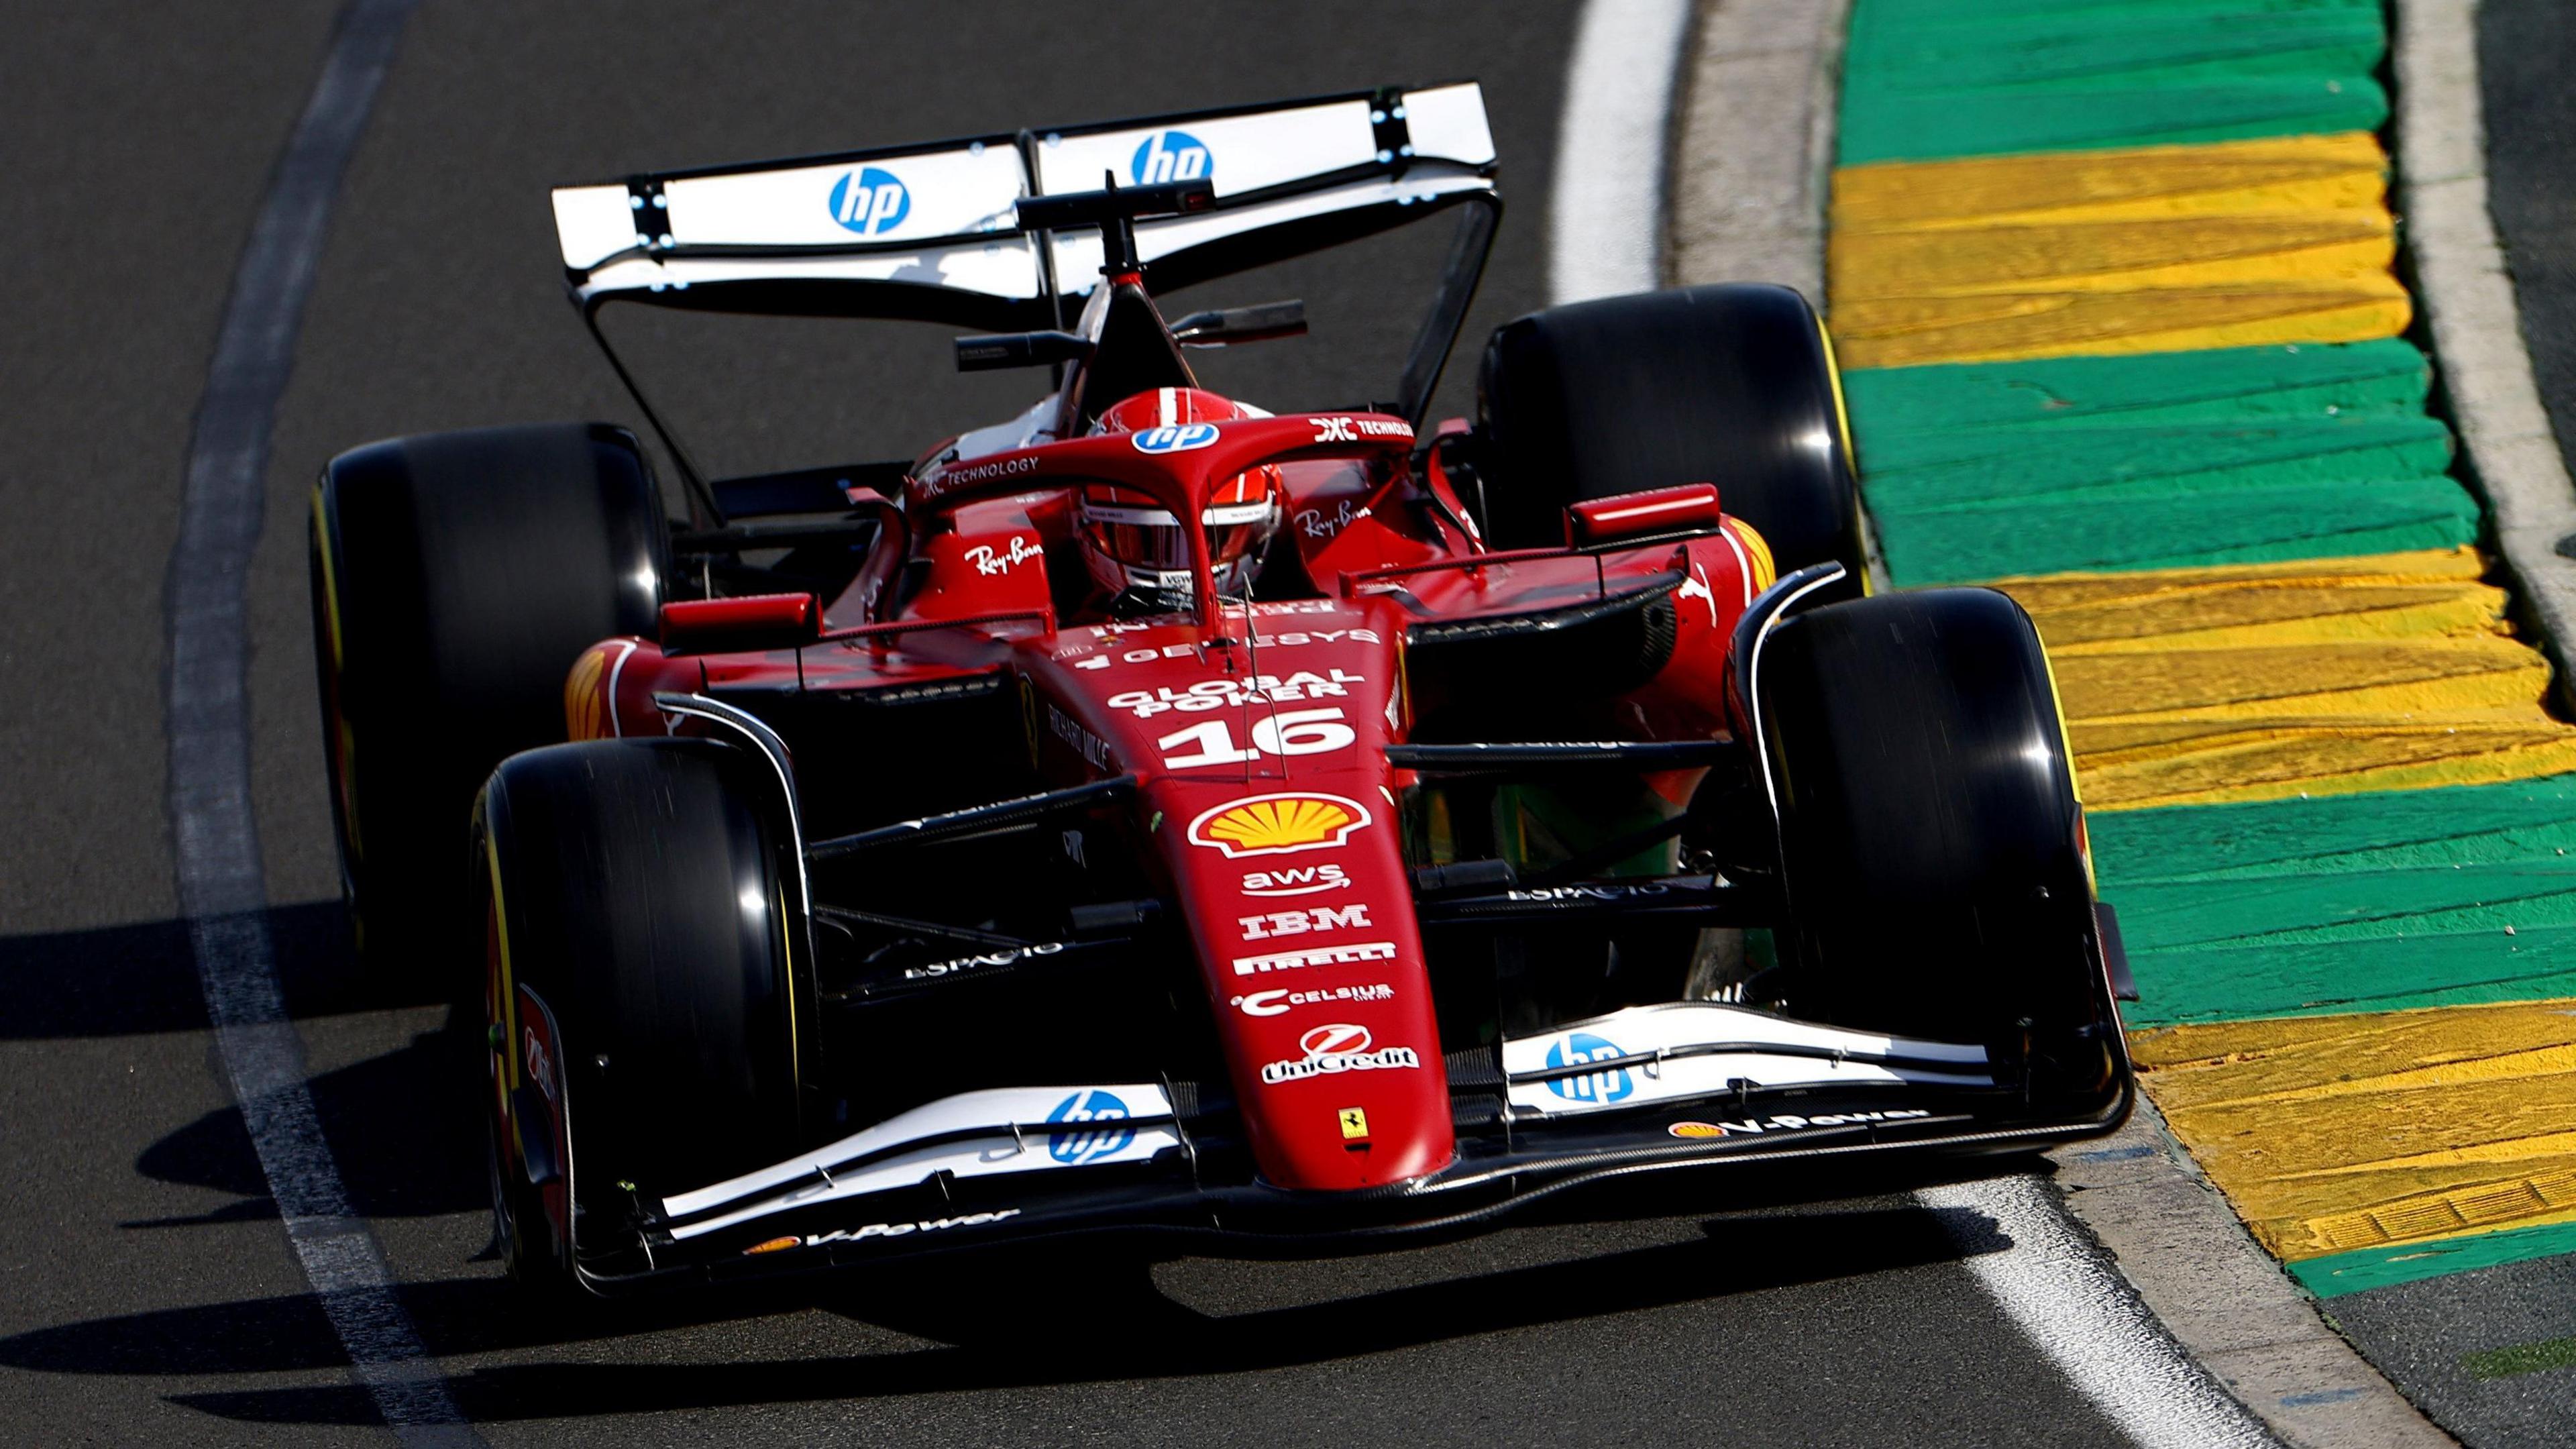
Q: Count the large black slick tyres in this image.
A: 4